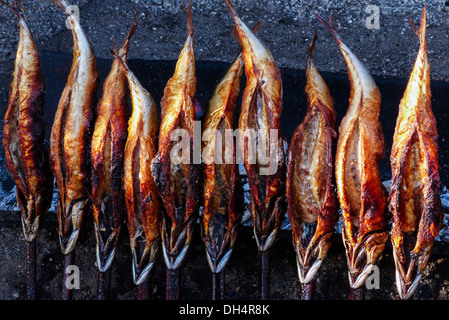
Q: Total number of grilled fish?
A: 10